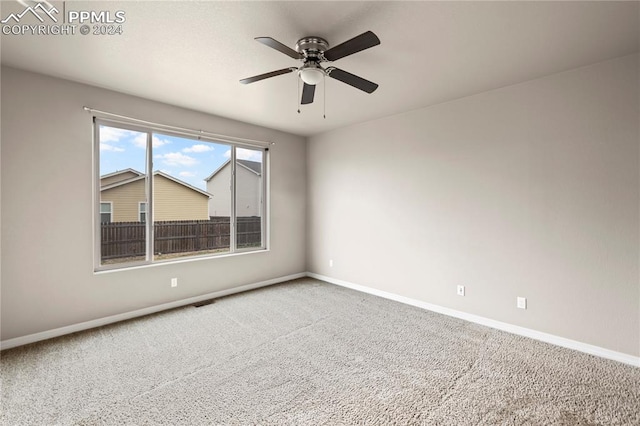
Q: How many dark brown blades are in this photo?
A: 5